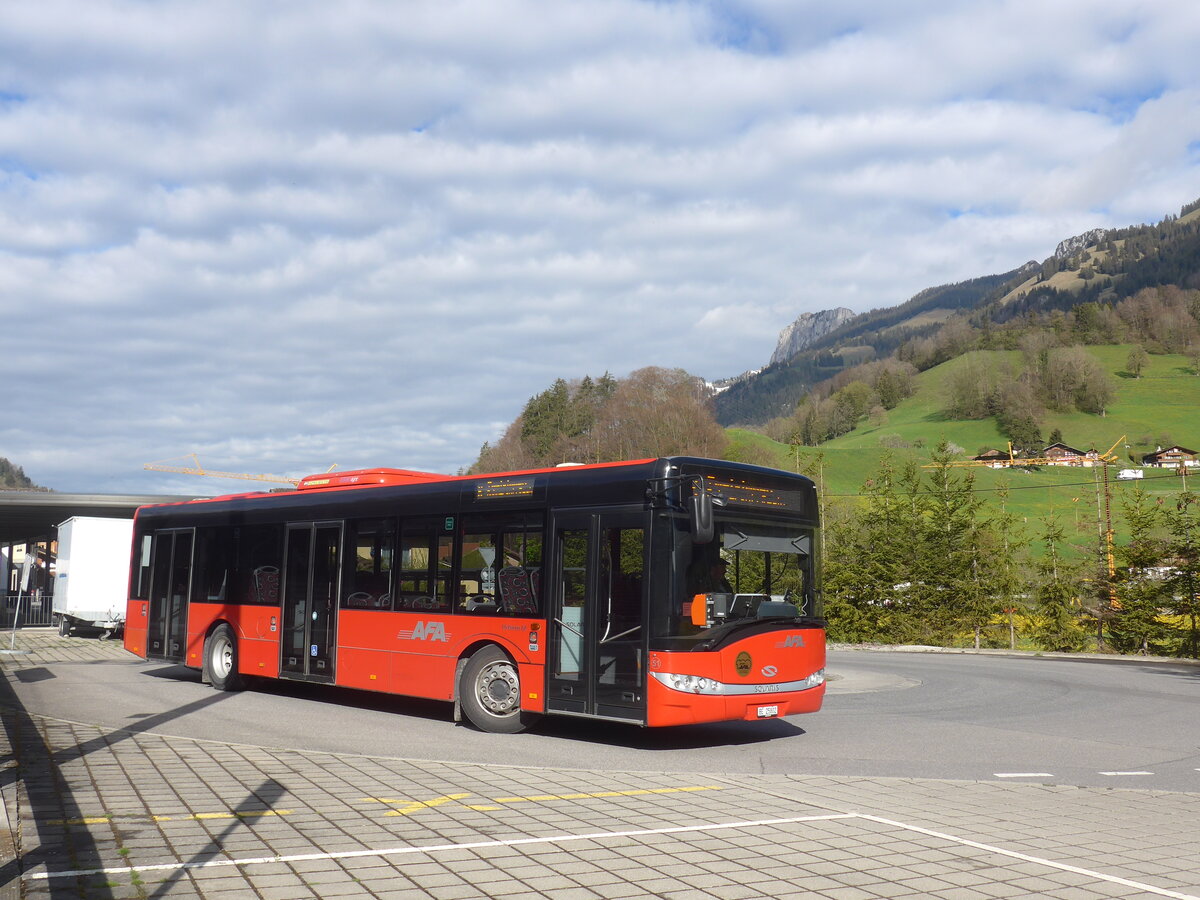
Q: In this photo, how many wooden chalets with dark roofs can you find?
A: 3